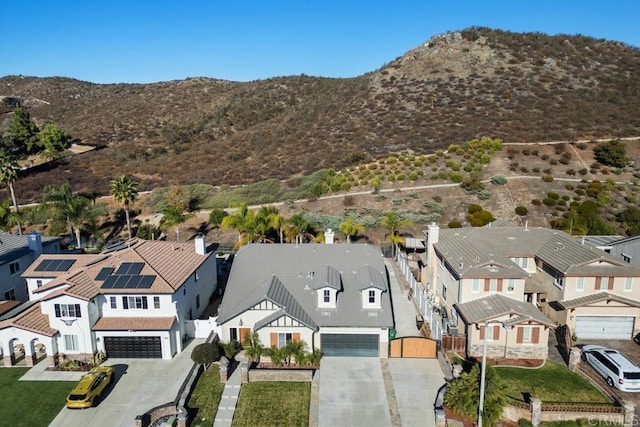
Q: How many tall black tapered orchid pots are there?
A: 0